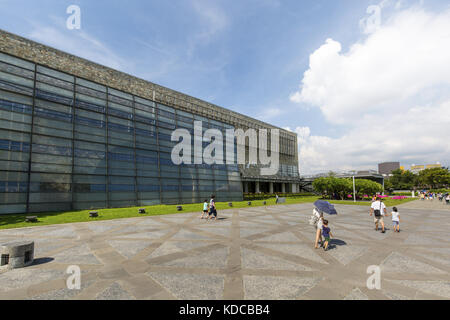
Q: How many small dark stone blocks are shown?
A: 7